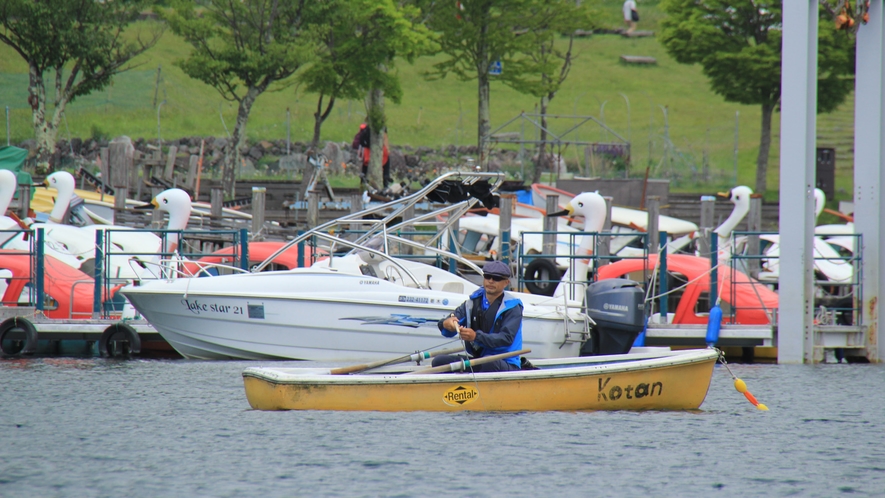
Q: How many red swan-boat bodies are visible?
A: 3